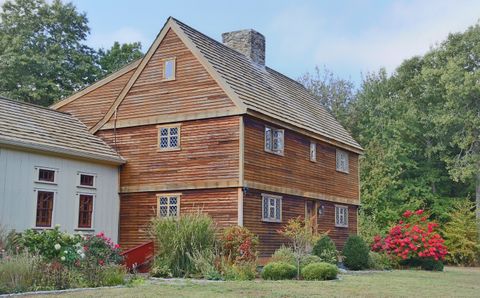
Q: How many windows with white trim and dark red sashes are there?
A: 4